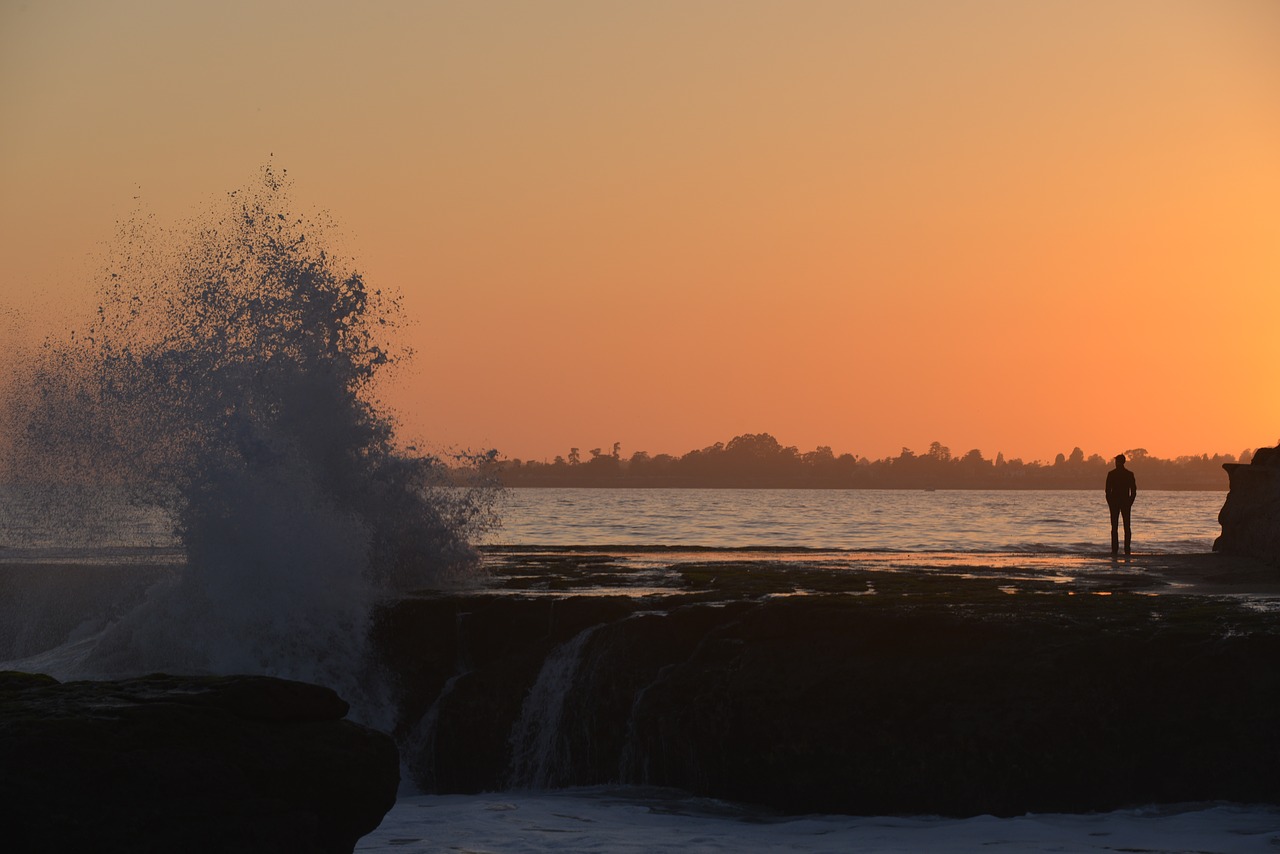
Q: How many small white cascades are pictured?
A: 3